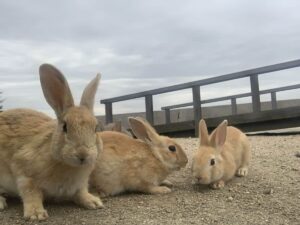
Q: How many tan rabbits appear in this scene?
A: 3